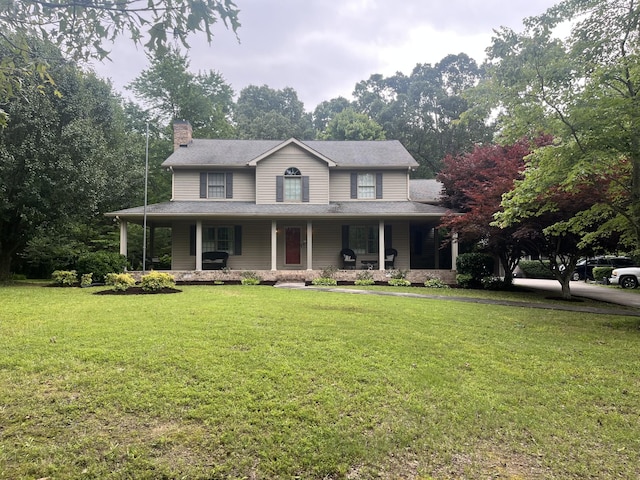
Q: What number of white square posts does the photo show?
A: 6